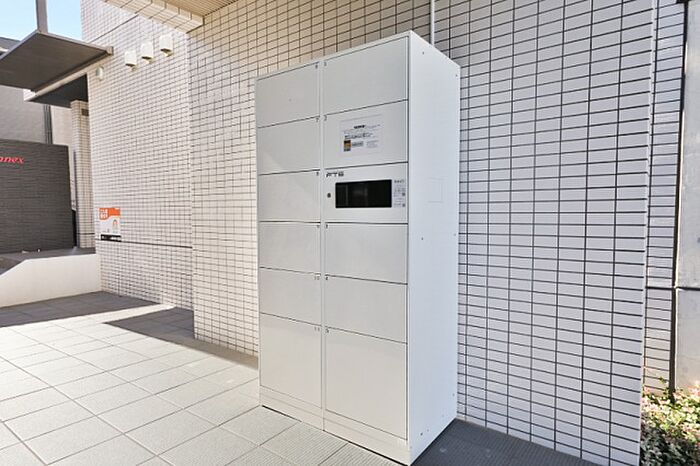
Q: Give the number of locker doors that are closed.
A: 11